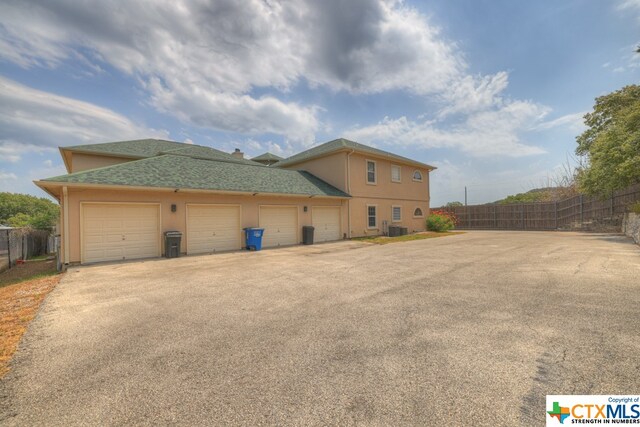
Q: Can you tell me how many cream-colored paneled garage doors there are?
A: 4